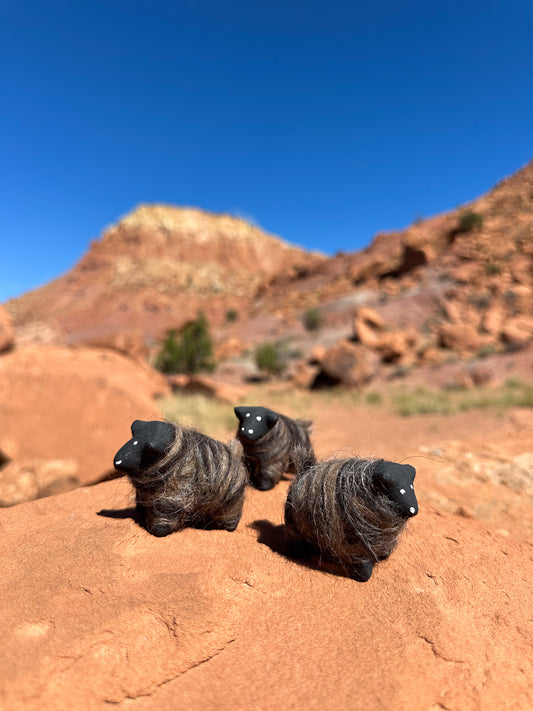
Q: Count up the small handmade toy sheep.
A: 3